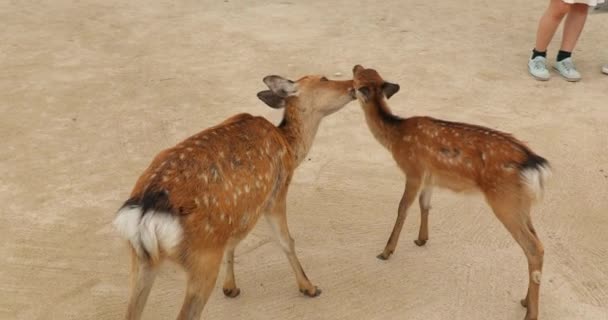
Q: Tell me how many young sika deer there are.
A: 1